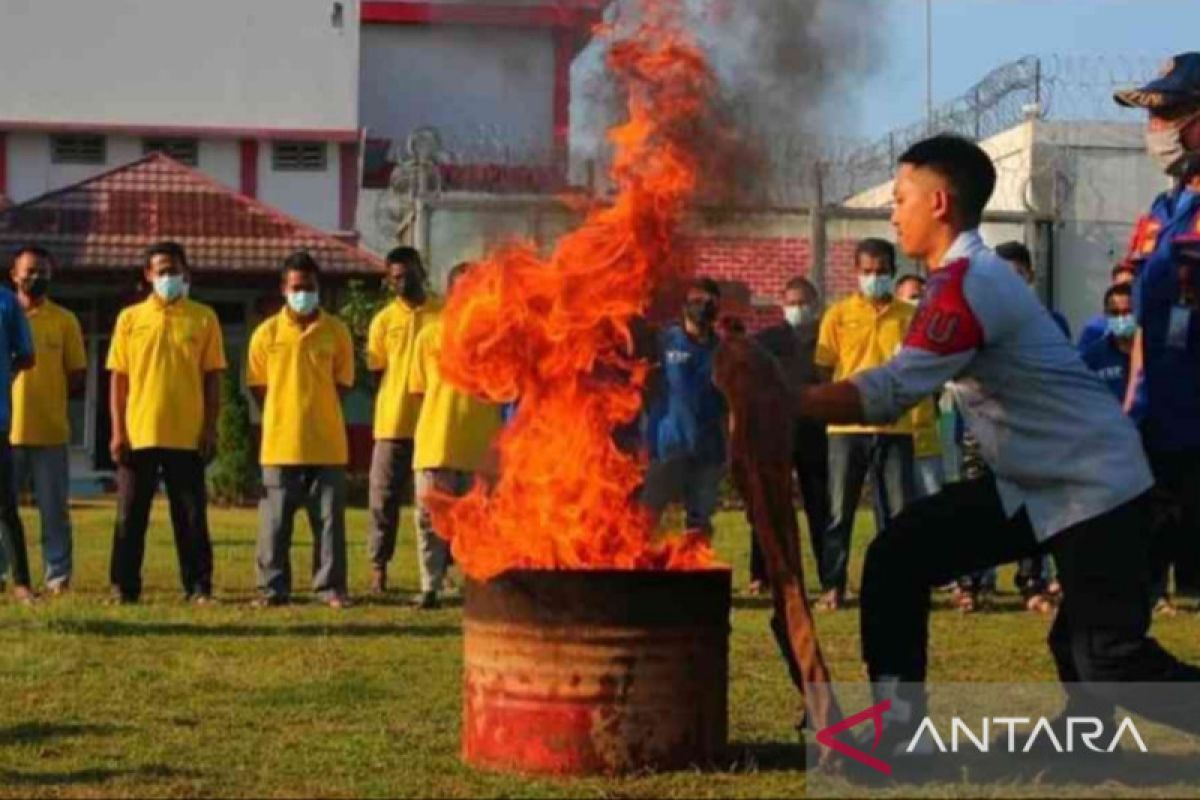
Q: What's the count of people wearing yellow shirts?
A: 7